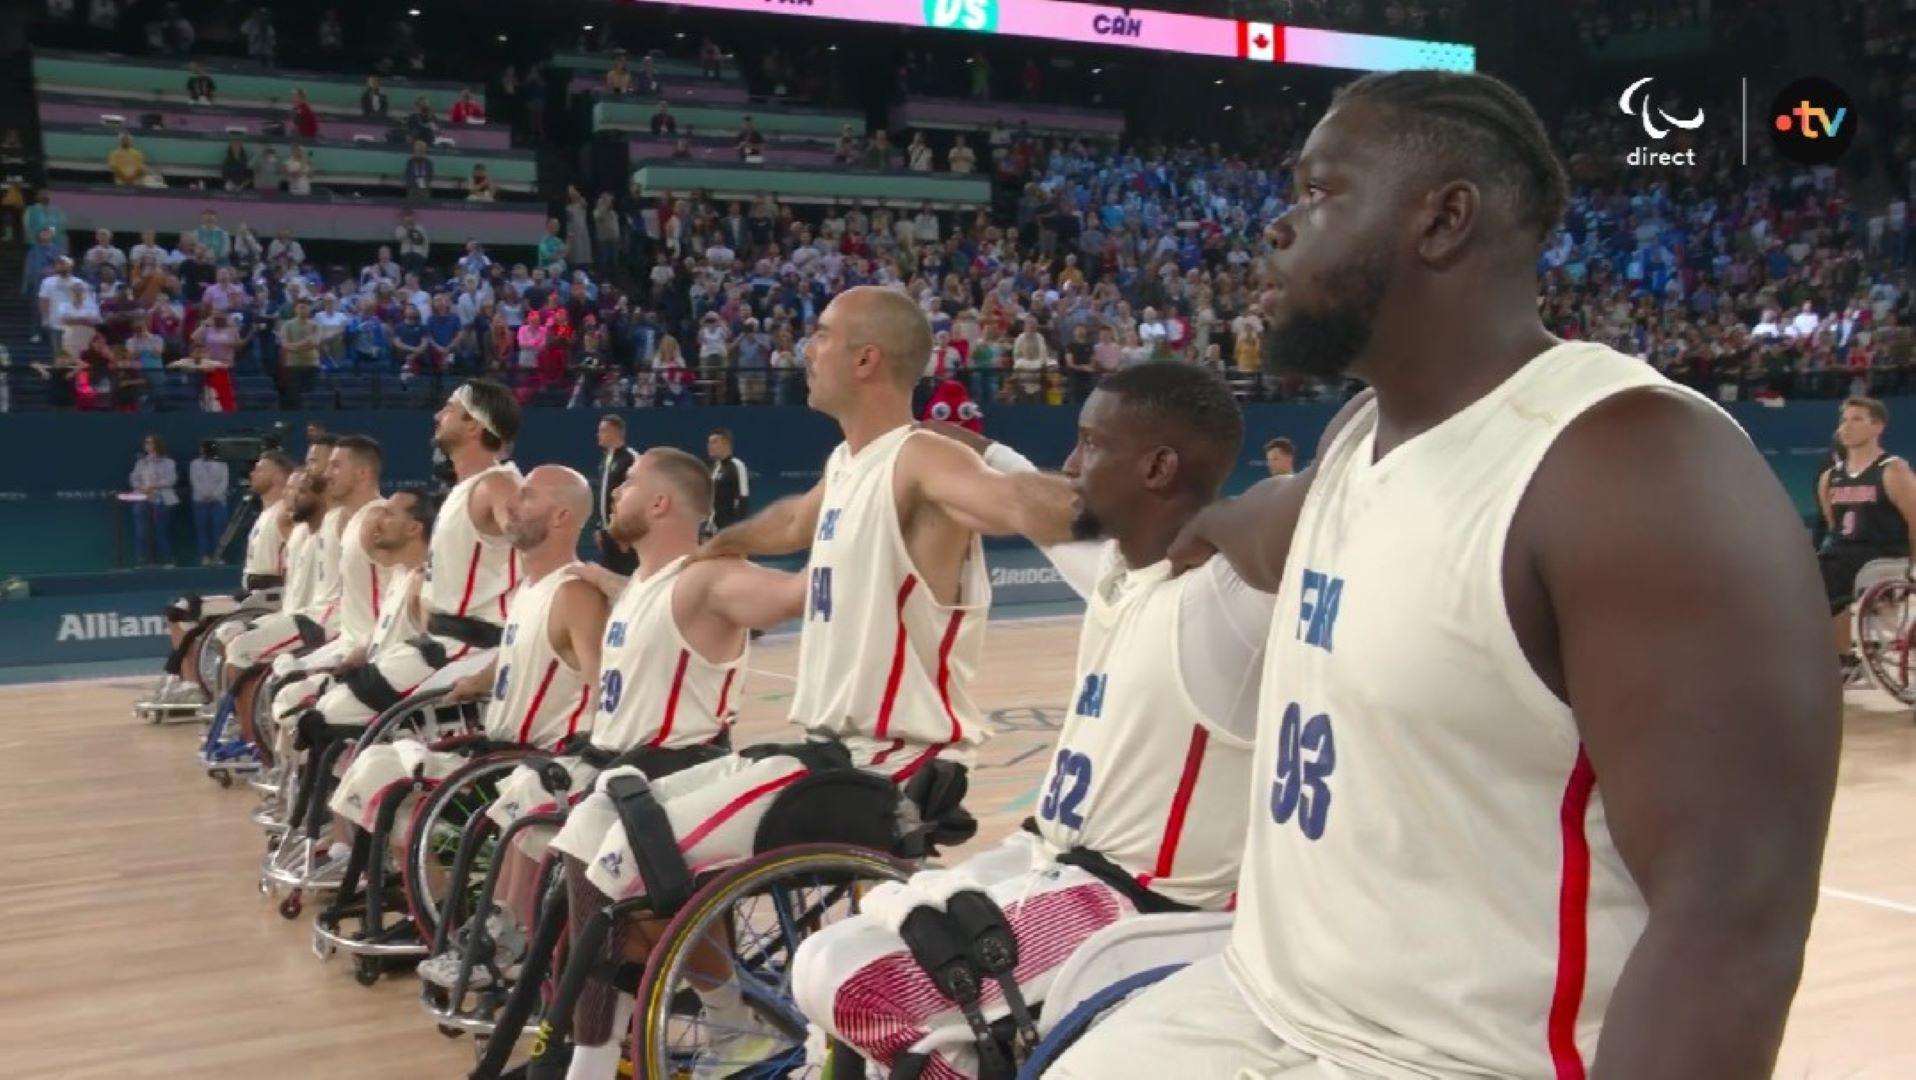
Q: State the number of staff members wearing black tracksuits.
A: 2